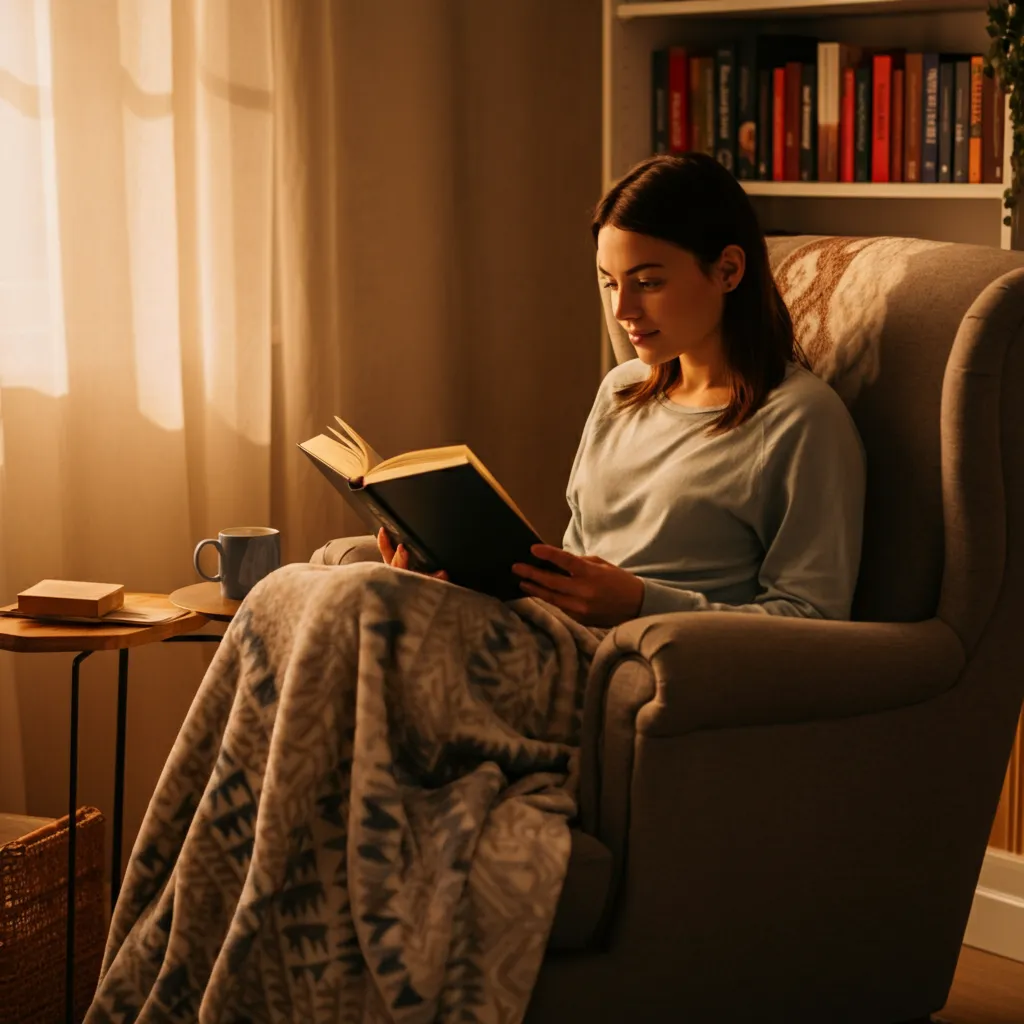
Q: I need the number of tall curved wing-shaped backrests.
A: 1